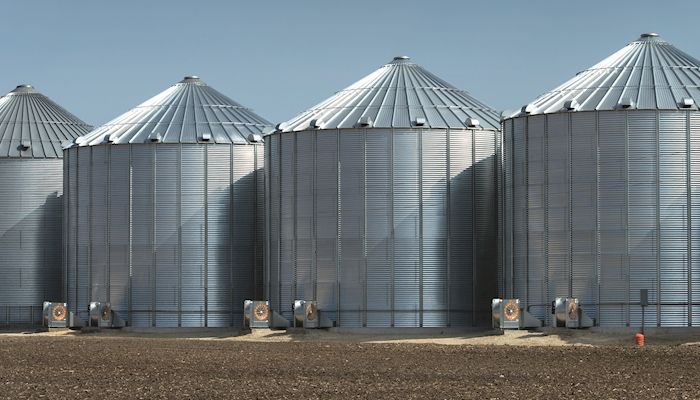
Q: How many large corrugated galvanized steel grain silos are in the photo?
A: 4